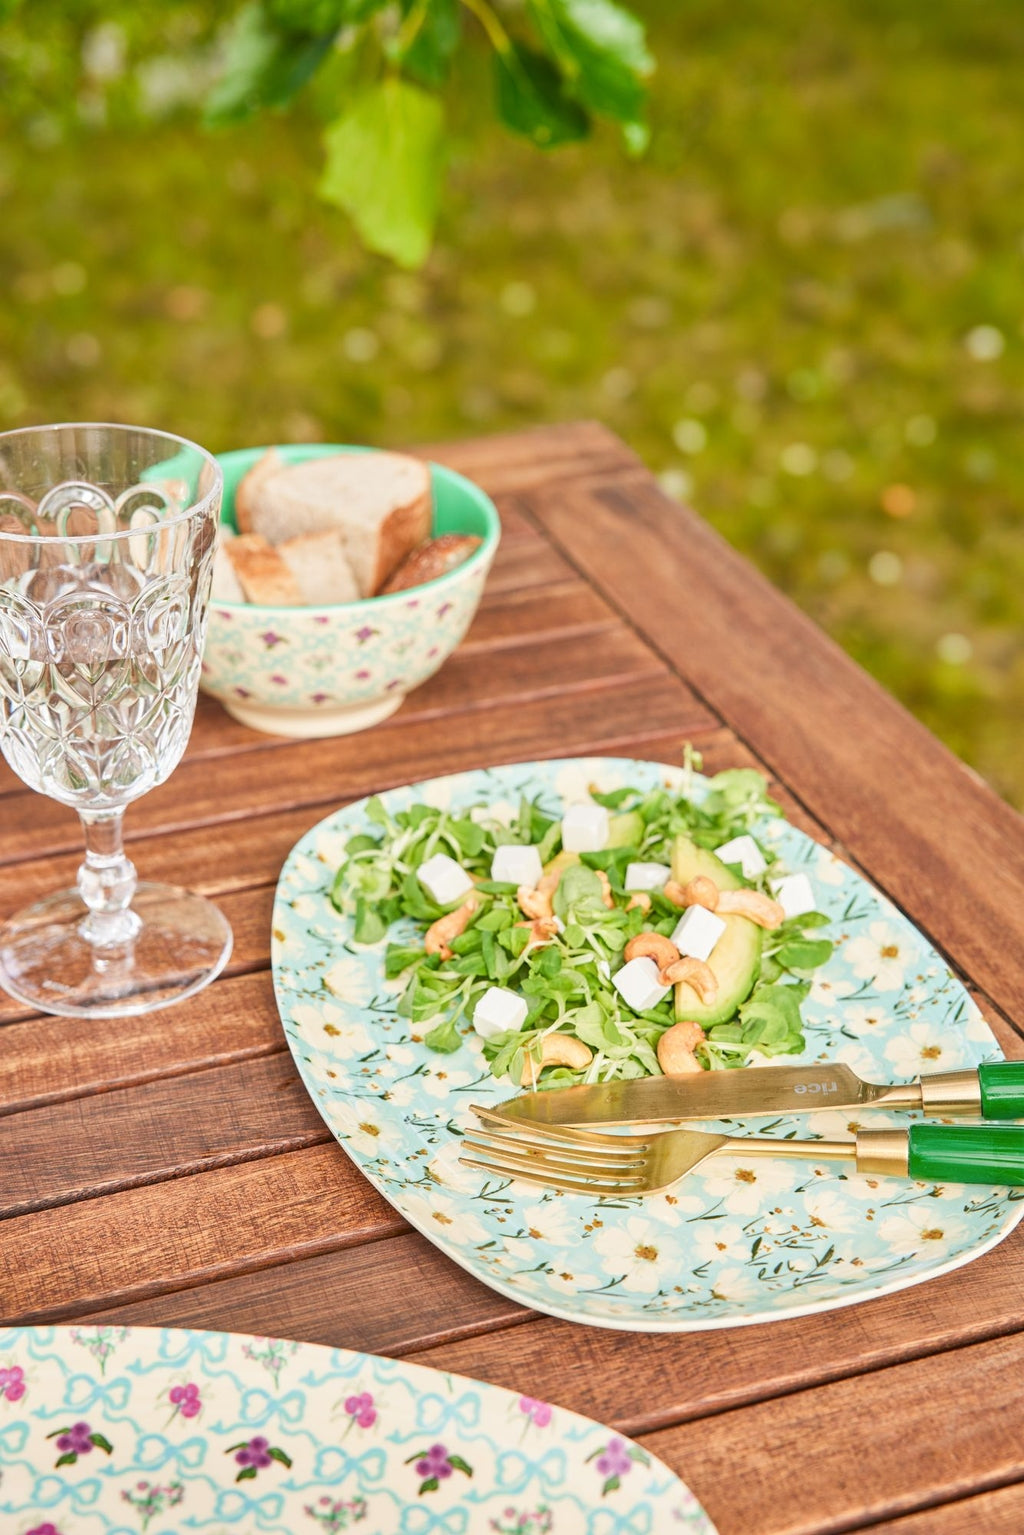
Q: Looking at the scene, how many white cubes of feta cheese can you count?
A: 9